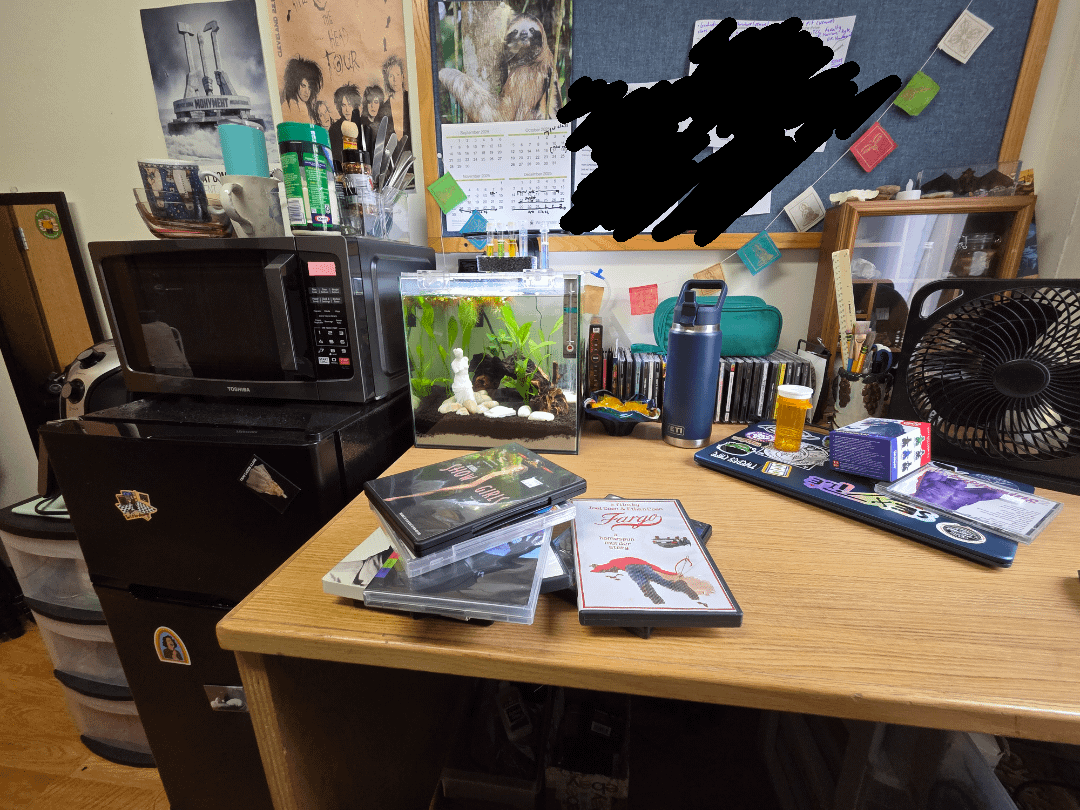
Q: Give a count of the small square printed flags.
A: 10